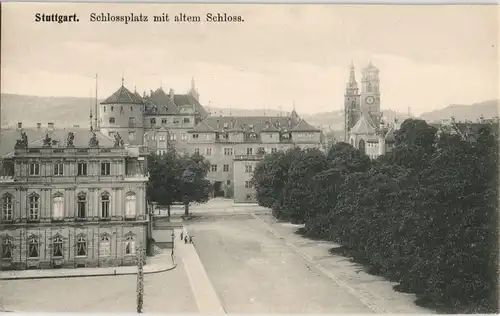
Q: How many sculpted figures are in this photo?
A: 5